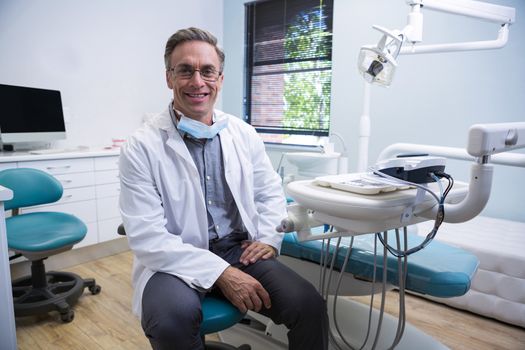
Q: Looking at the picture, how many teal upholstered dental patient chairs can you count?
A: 1